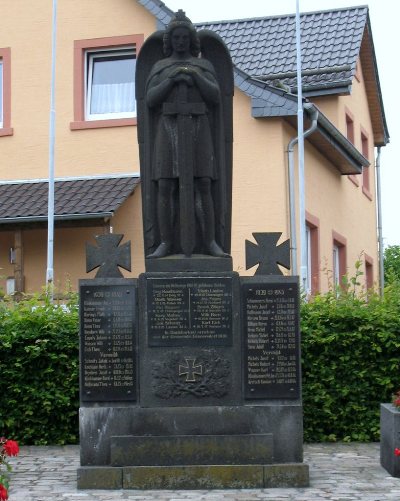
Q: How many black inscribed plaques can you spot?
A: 3